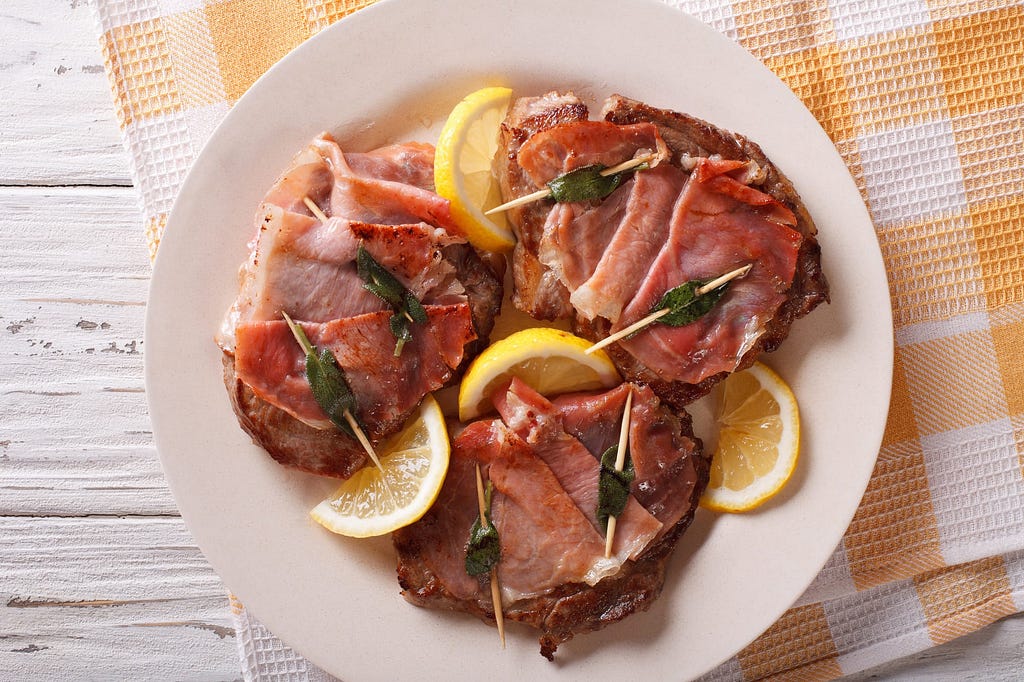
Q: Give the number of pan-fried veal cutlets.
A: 3